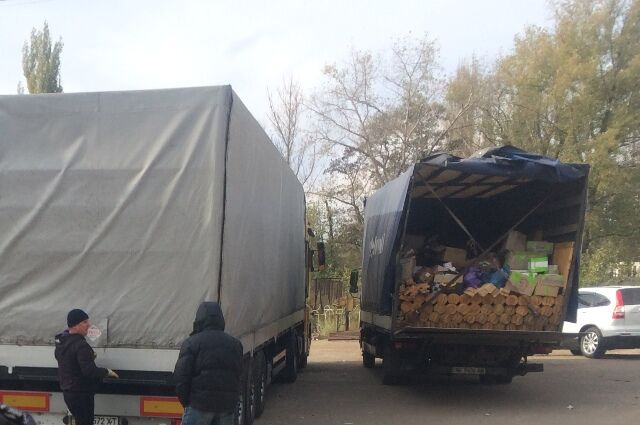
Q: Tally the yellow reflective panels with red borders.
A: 2